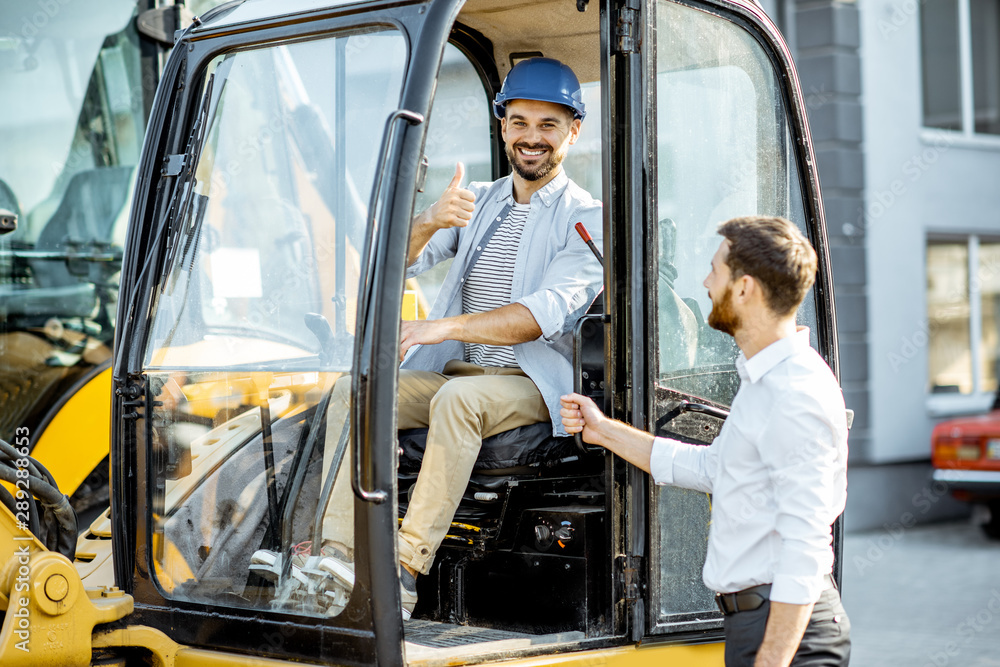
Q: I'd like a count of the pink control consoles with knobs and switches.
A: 0